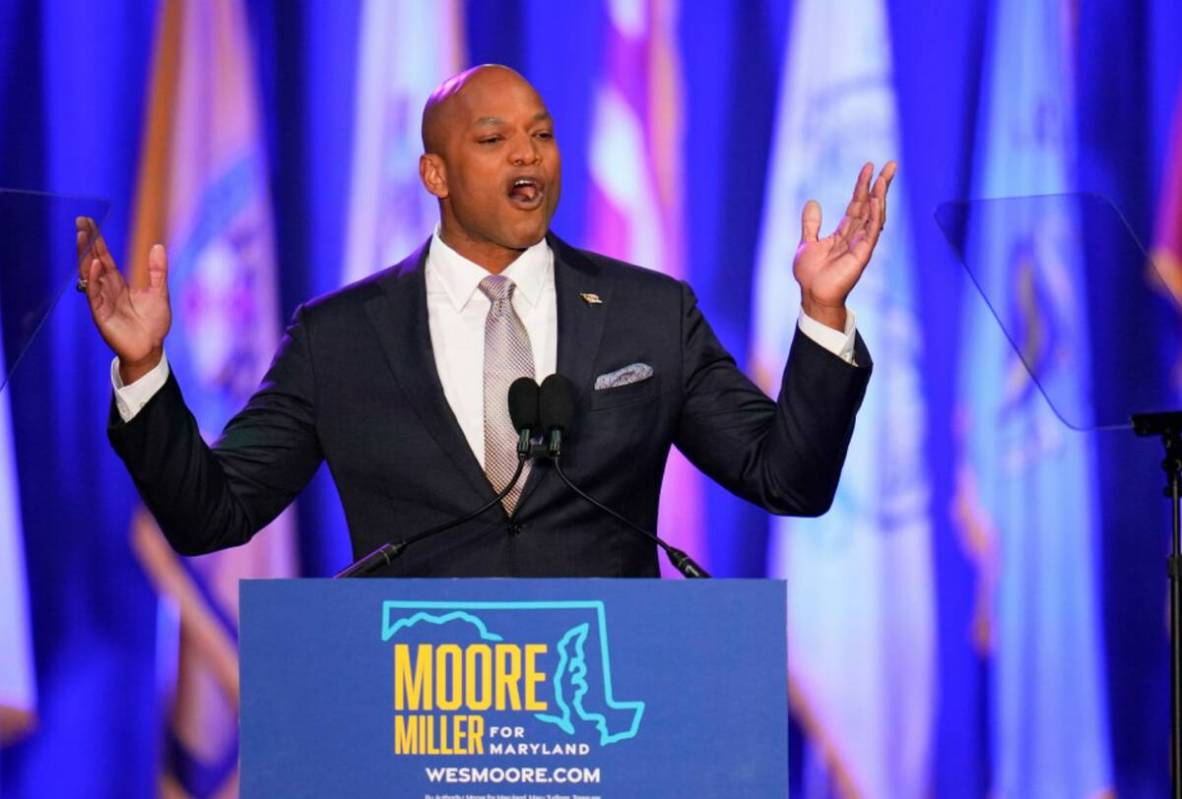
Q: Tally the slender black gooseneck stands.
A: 2